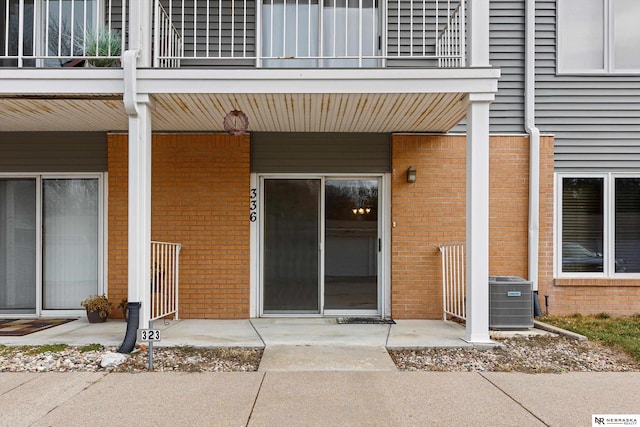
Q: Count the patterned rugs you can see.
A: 1